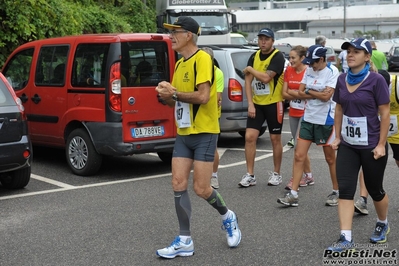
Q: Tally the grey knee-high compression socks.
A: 2